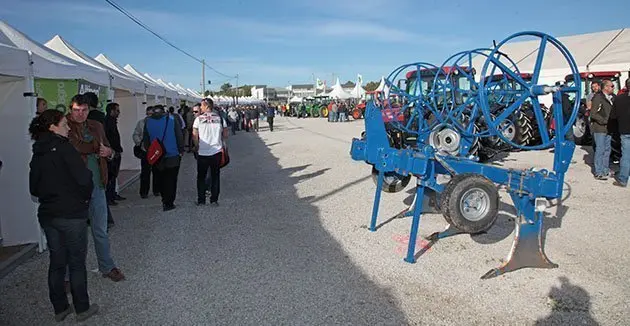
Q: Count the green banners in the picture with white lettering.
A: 1